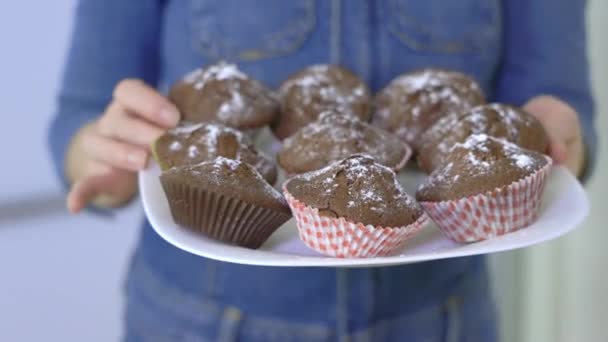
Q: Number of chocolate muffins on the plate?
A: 9